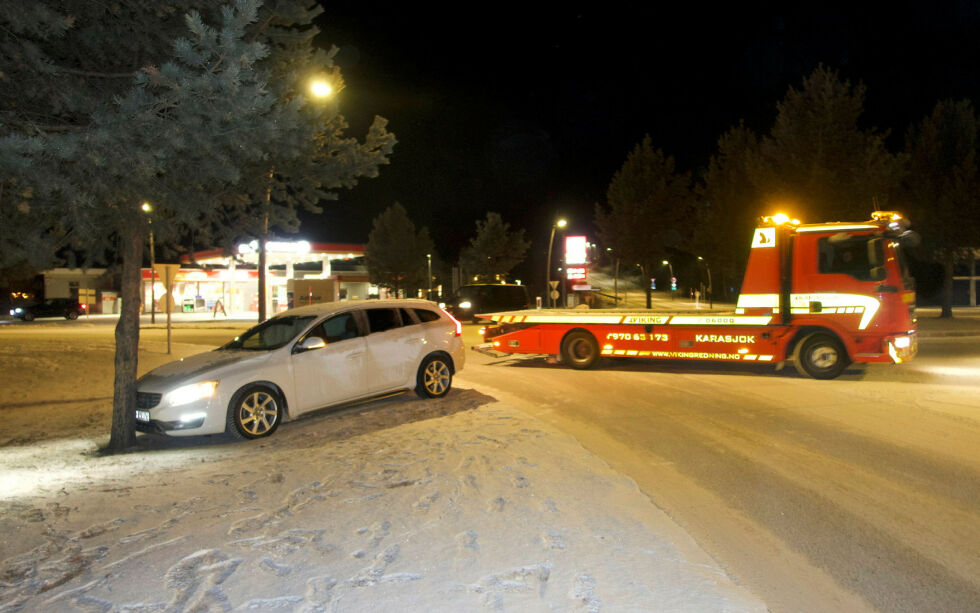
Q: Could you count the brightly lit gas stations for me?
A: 1